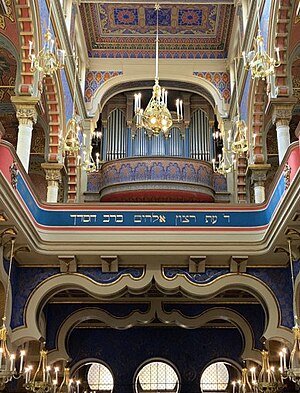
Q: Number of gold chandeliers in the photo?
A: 13